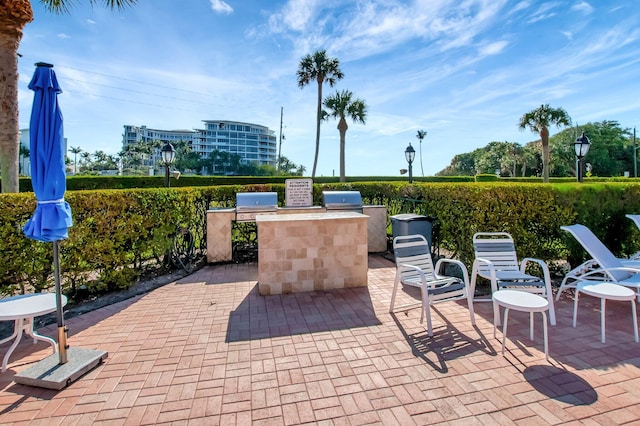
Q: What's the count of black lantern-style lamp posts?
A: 3